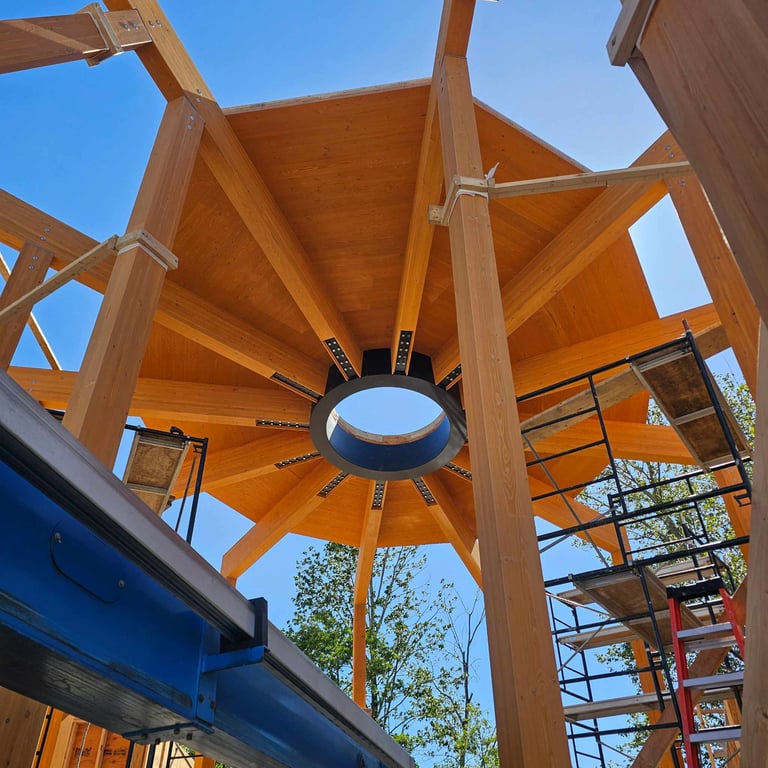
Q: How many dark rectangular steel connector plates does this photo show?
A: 10